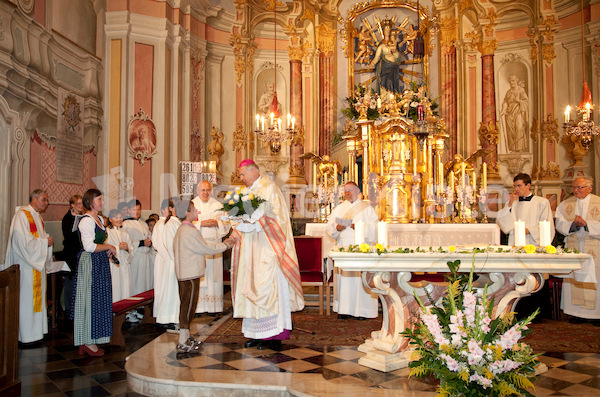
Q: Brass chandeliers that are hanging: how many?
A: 2